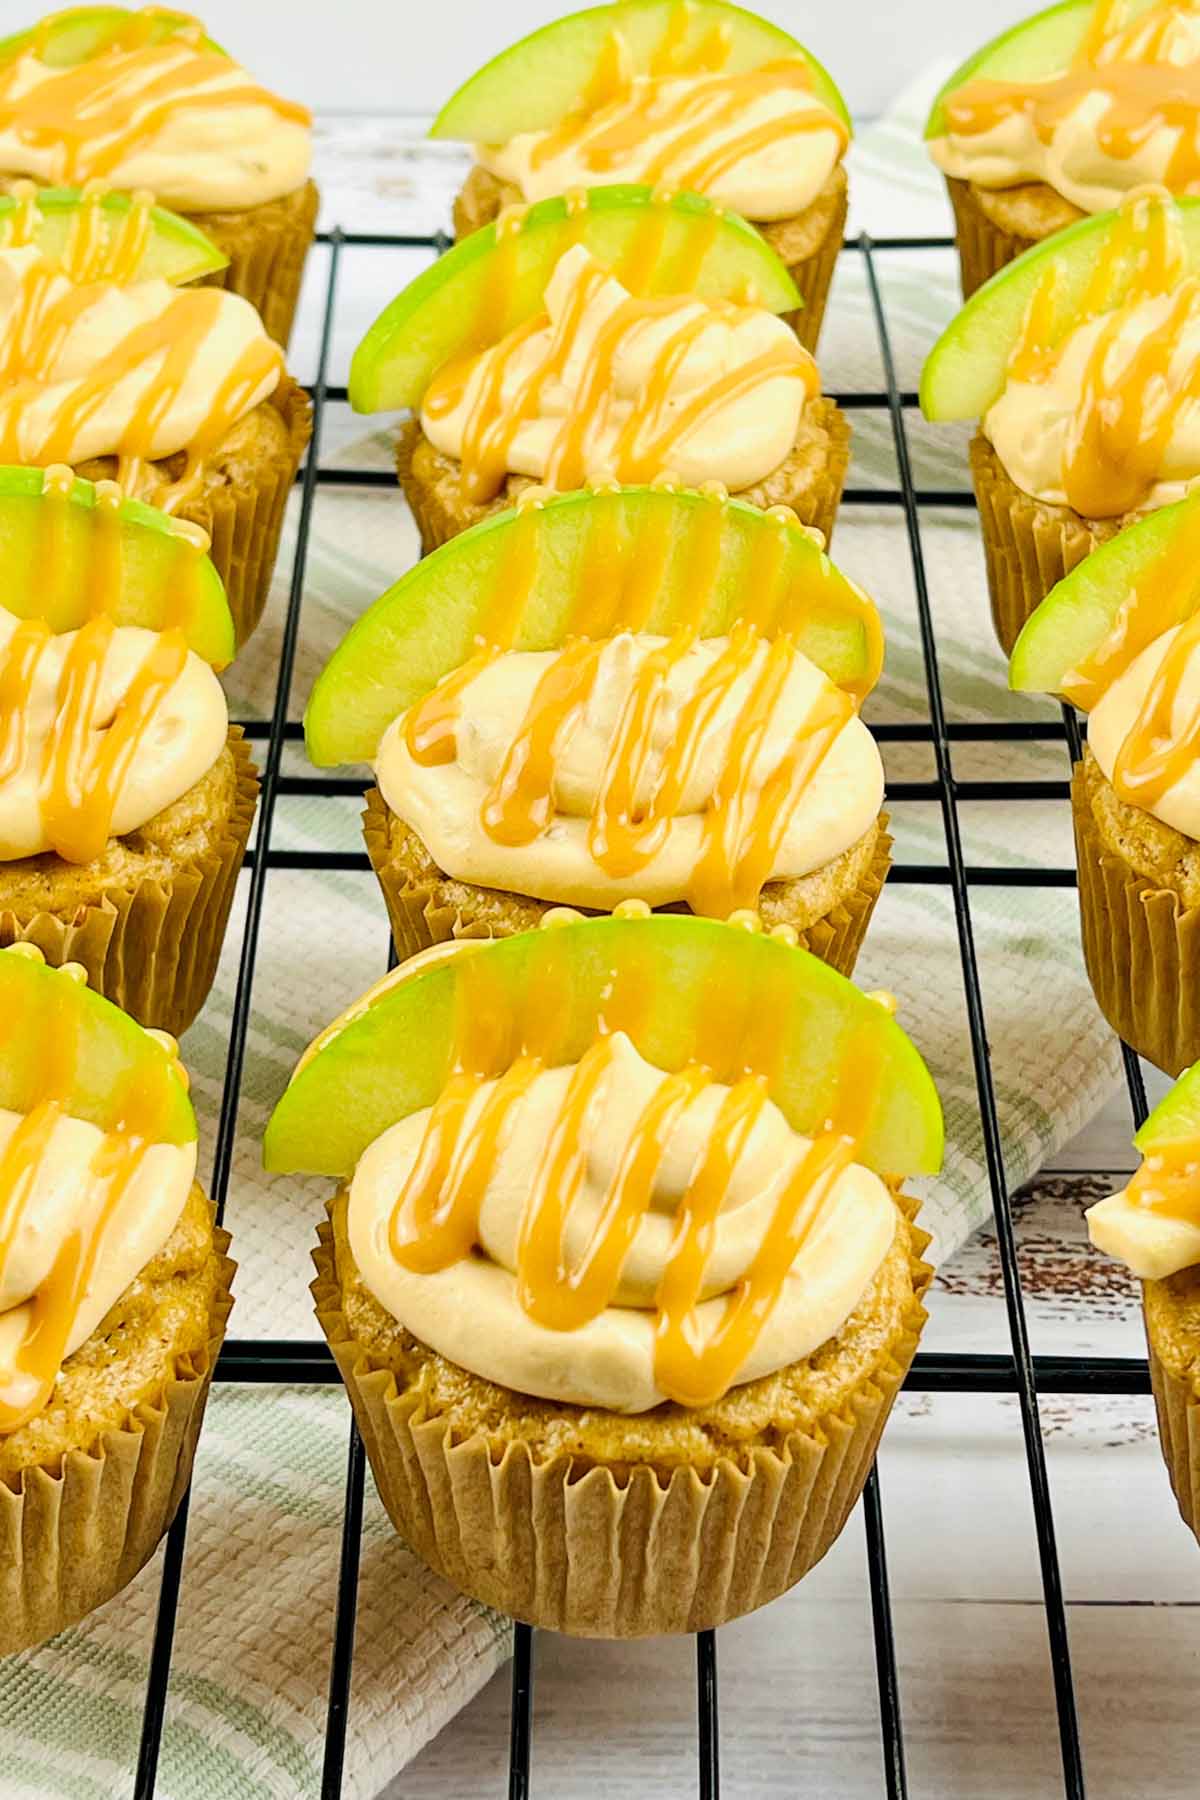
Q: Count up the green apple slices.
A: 12